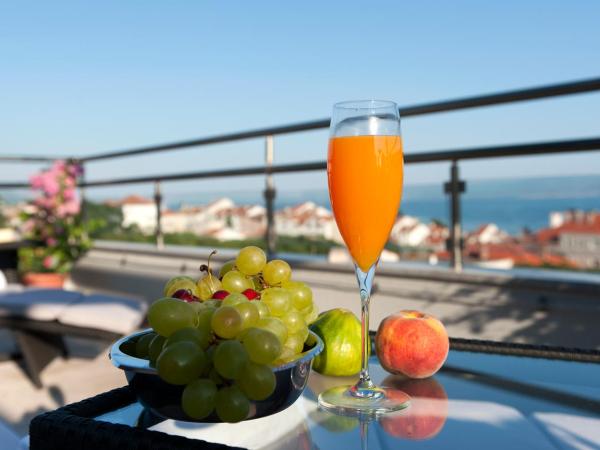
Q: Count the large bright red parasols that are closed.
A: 0